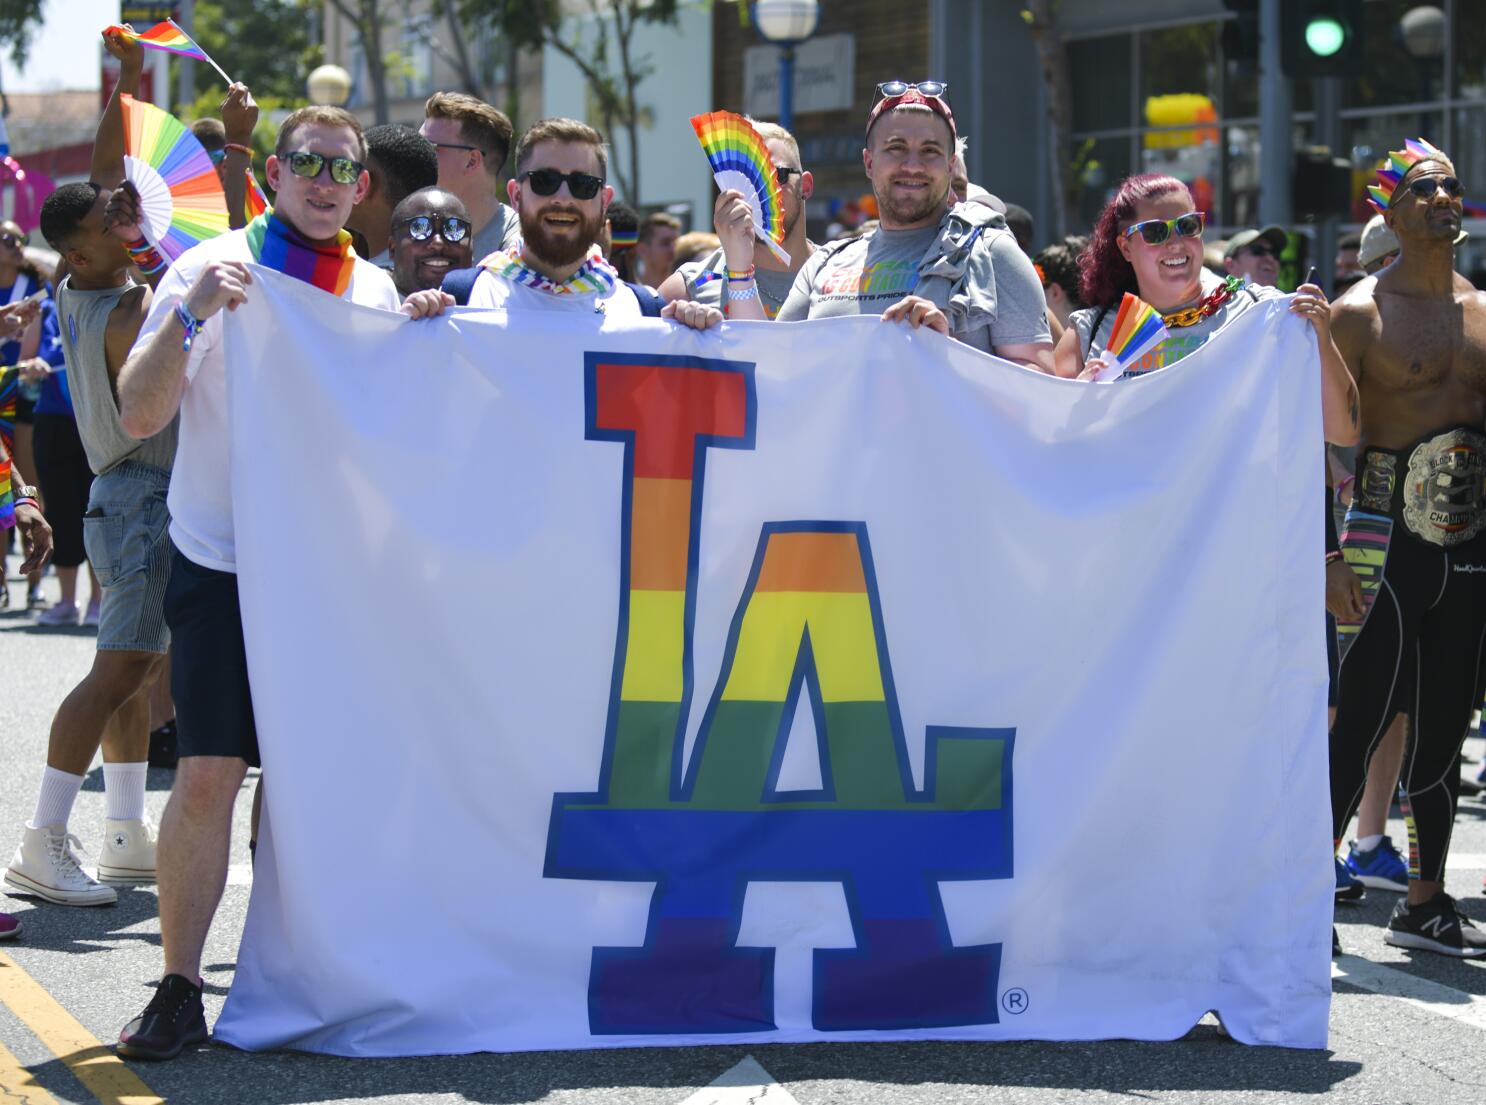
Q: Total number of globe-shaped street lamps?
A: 3